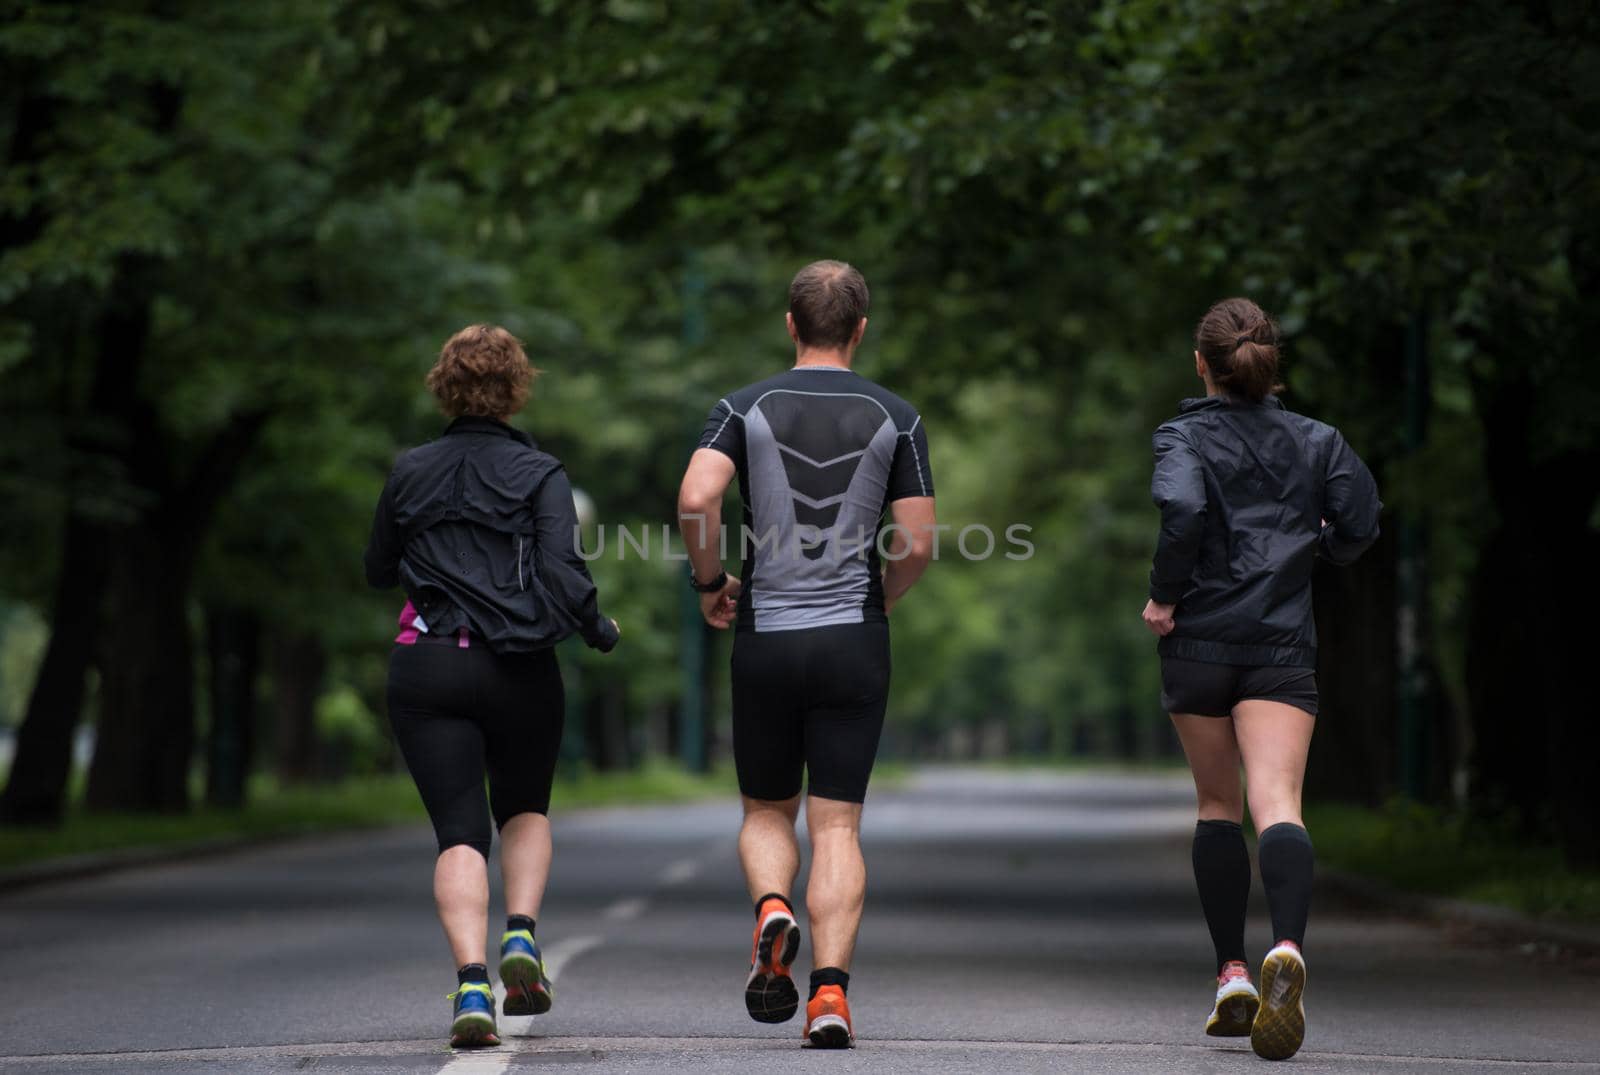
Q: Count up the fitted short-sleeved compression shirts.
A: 1